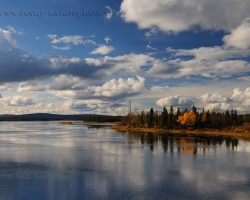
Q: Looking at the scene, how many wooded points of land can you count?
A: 2